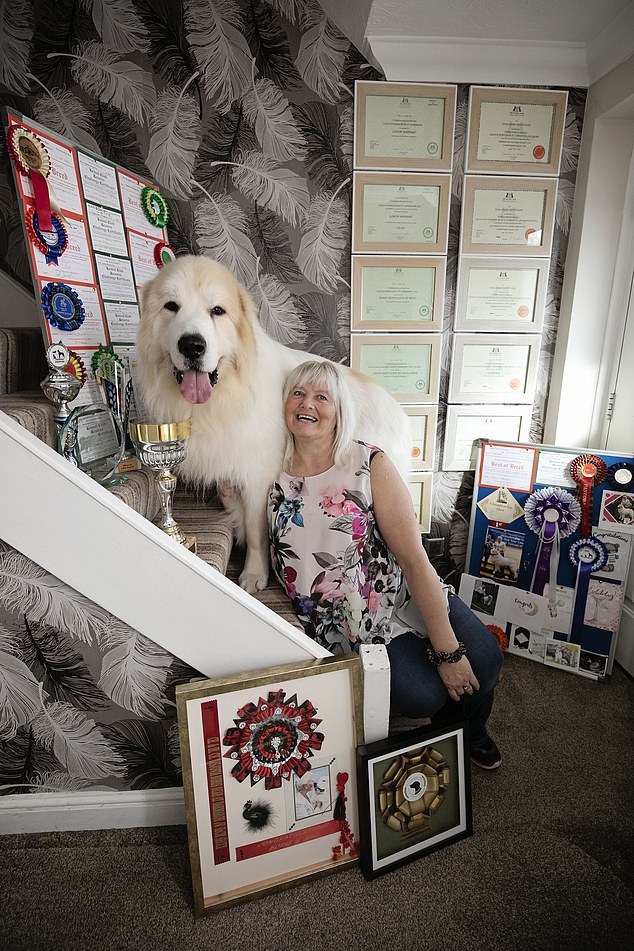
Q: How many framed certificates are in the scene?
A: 11